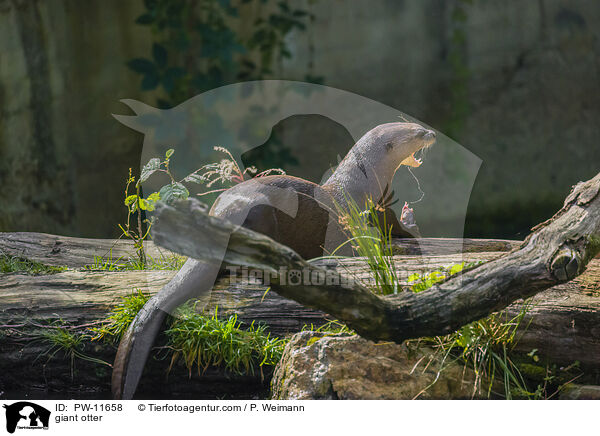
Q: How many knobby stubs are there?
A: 1